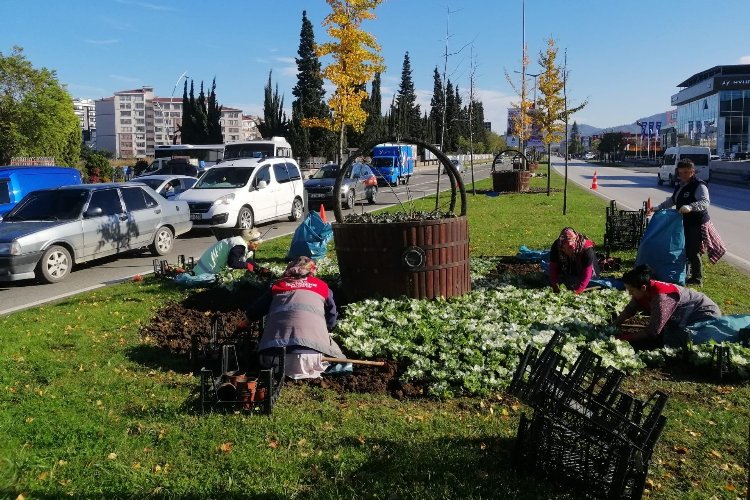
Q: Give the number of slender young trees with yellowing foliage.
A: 3